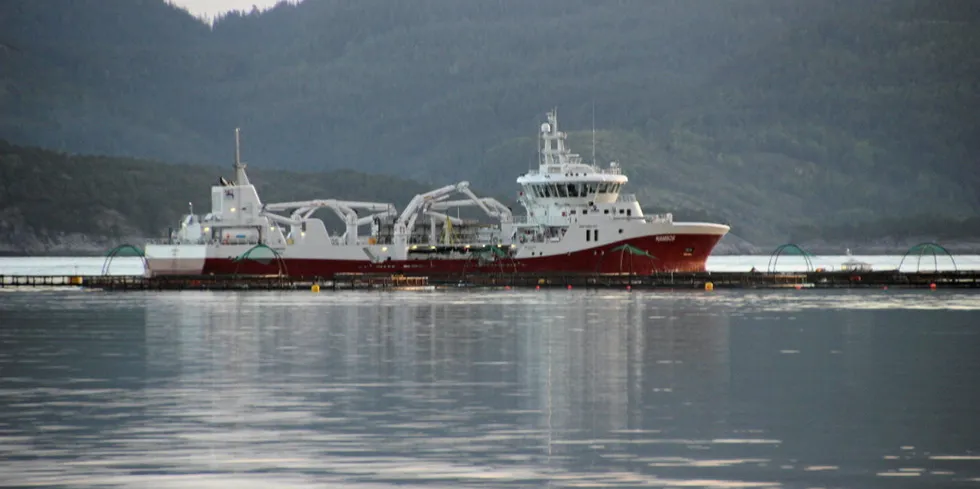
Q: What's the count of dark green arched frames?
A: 6